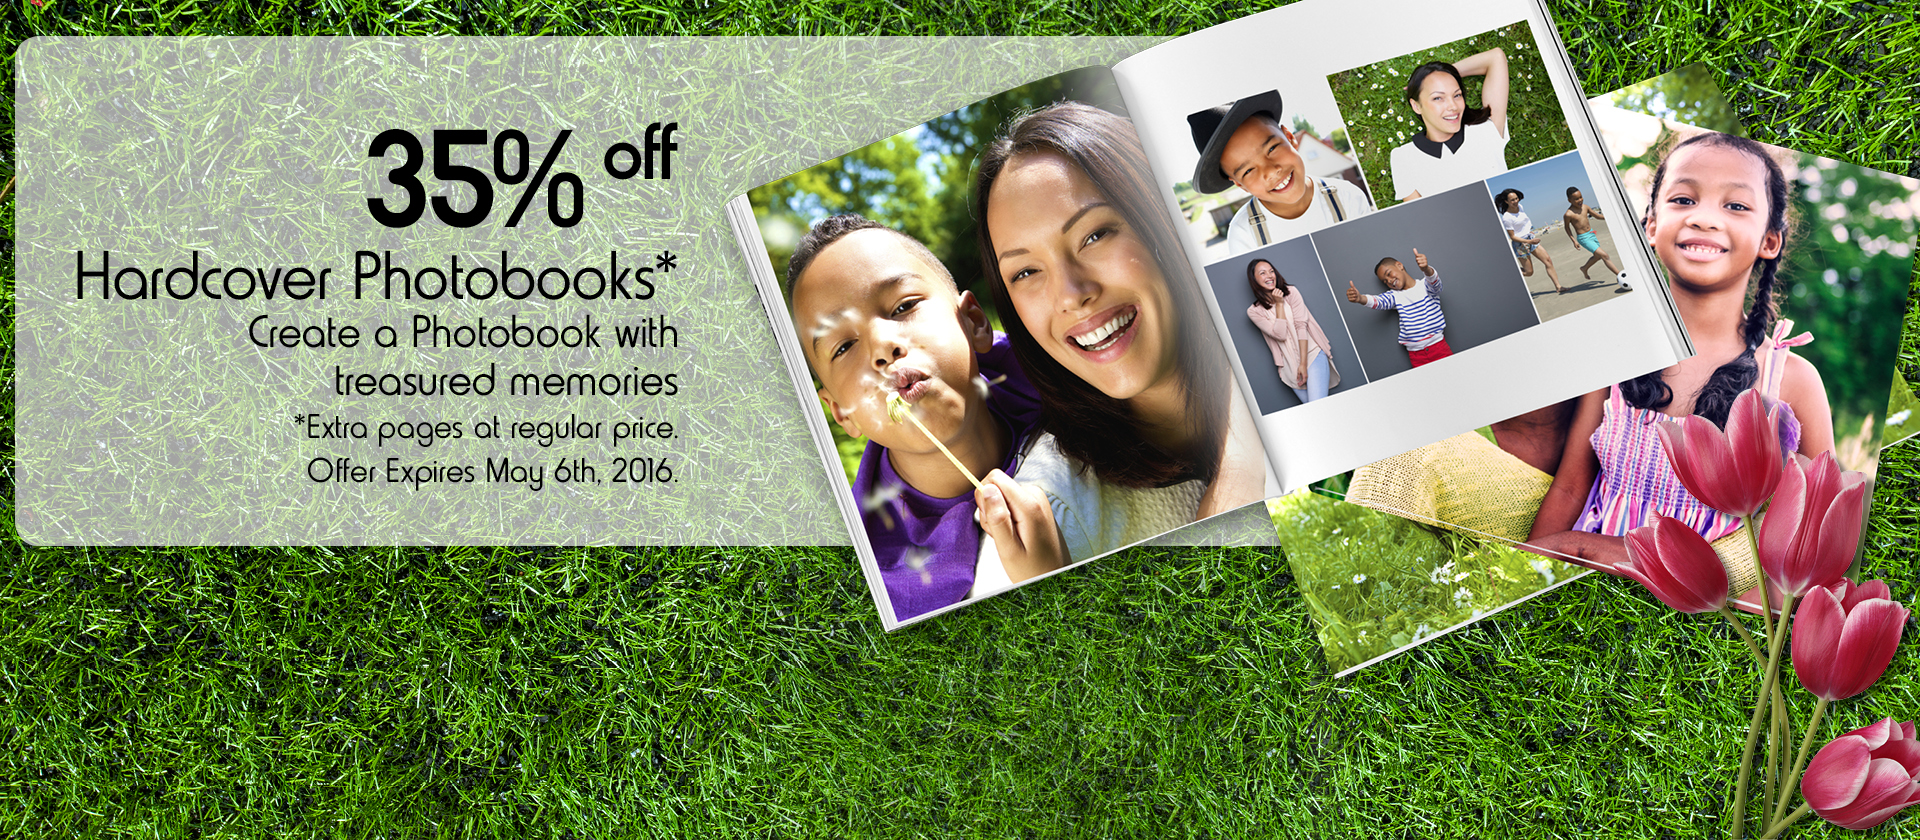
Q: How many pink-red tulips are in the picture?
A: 5